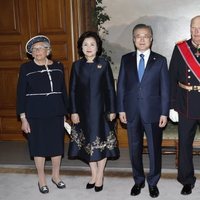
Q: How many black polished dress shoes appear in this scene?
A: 3